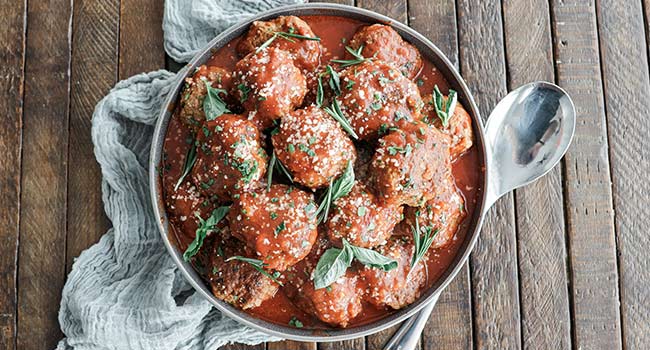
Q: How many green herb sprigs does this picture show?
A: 13